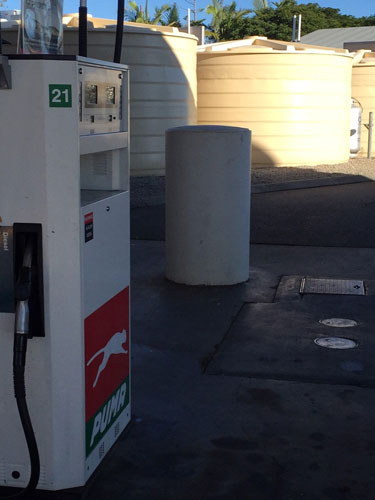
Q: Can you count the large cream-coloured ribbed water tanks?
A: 3